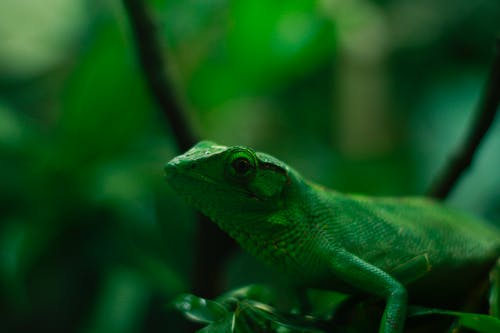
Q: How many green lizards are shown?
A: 1